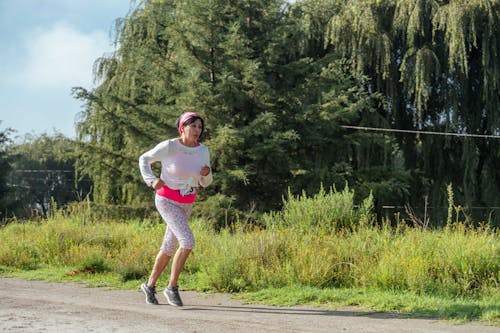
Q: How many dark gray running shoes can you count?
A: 2